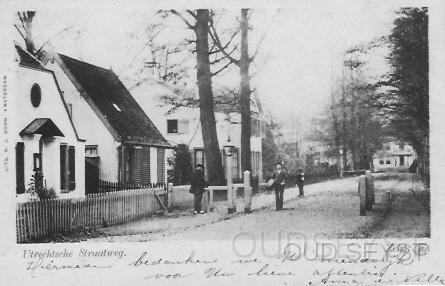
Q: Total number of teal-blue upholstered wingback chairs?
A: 0